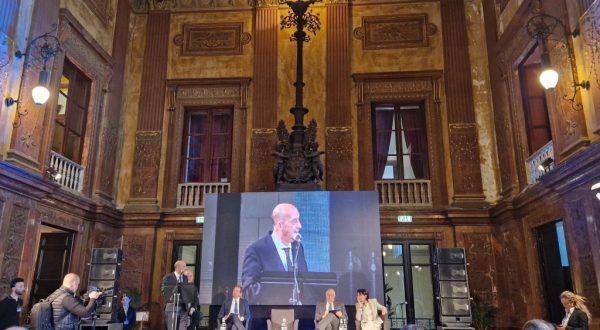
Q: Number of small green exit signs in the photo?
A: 2